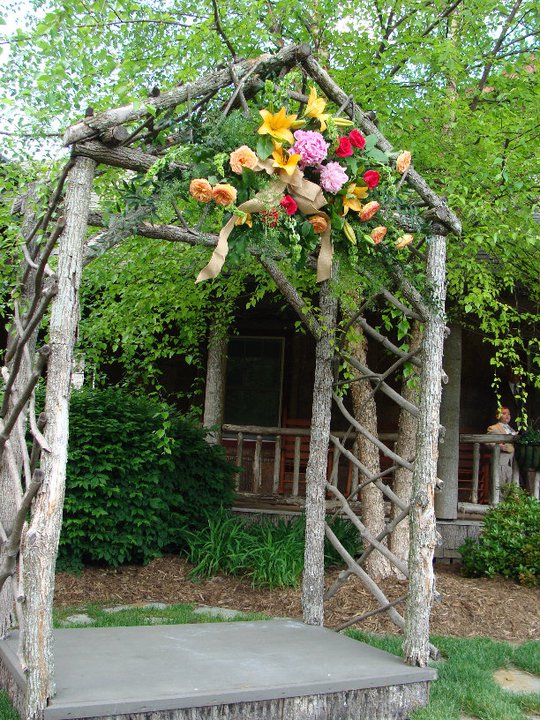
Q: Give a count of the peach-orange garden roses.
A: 8